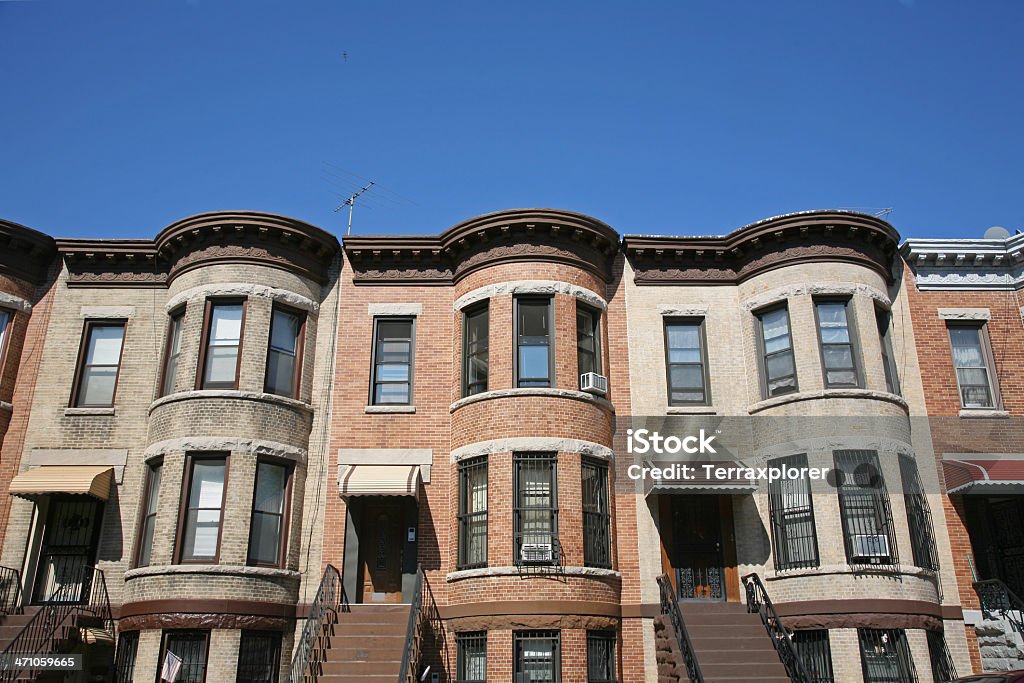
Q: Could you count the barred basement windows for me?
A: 9